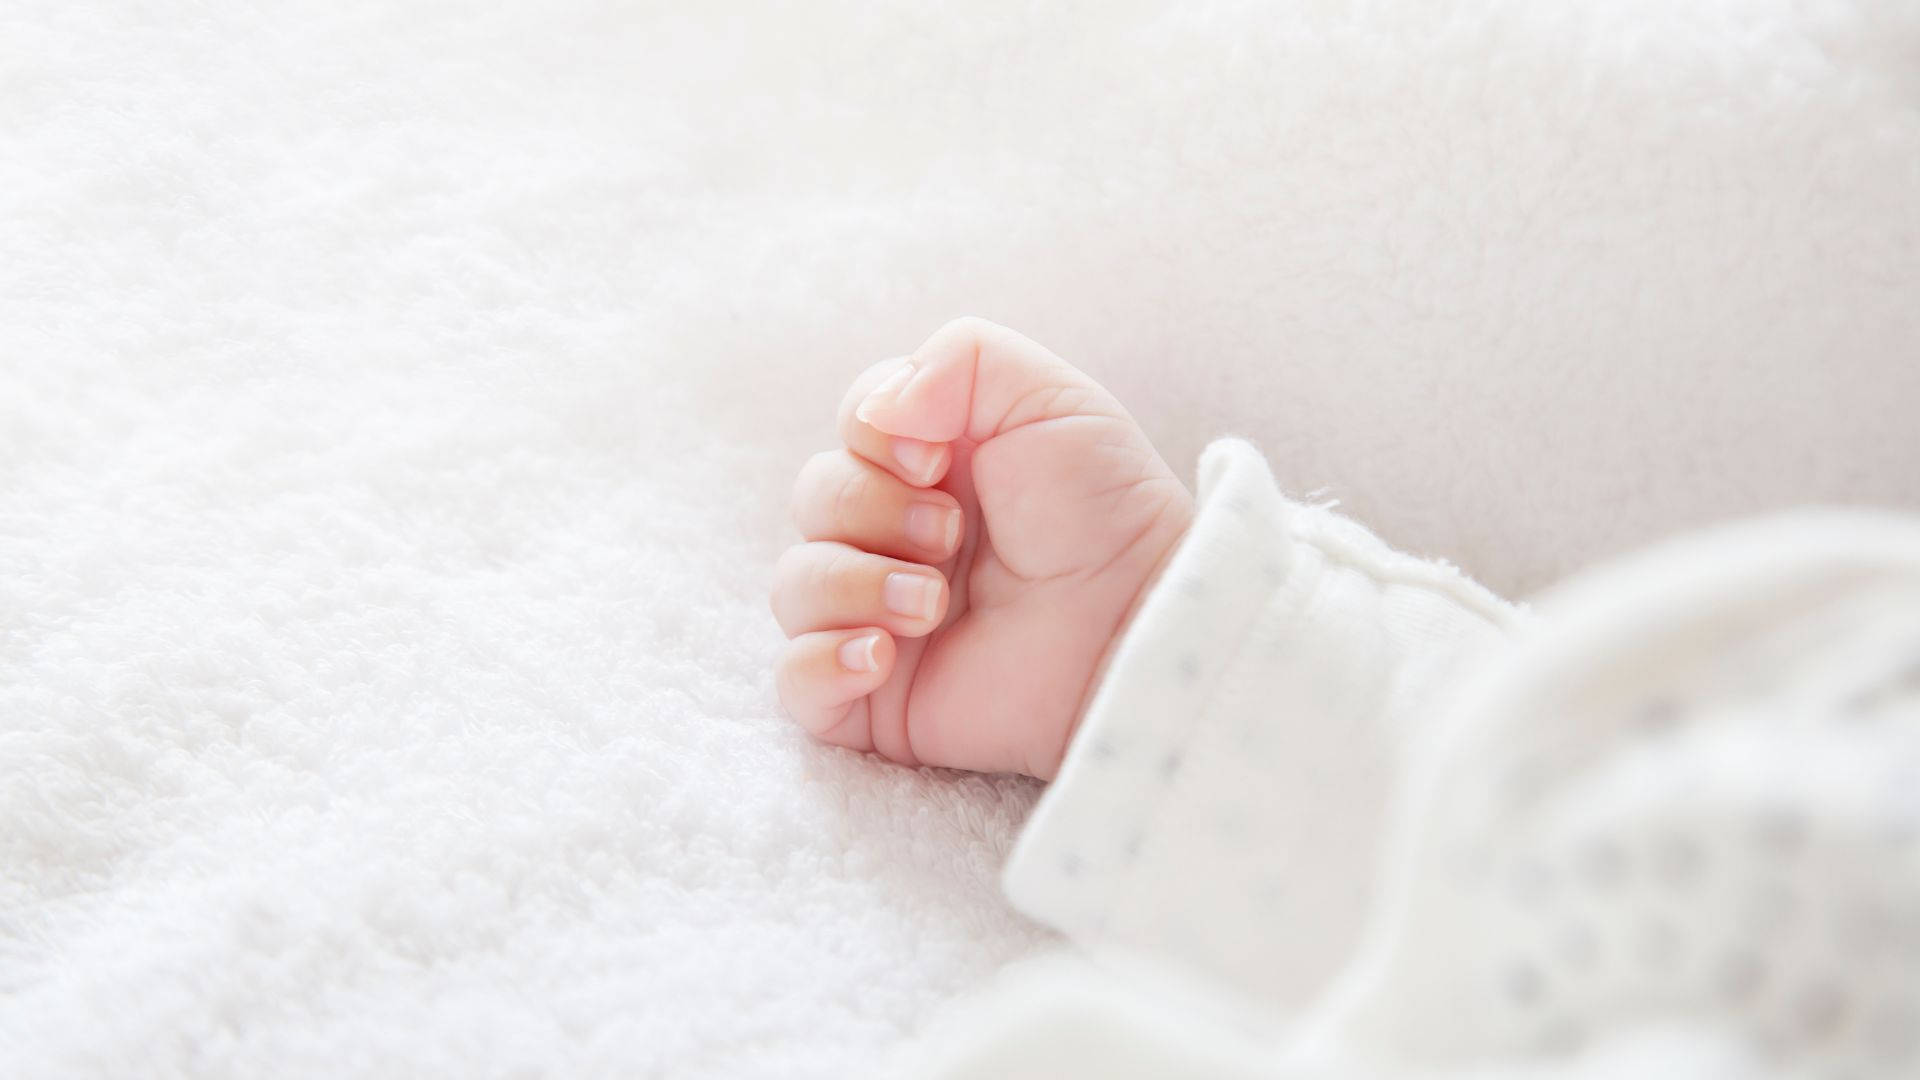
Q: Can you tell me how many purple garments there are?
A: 0